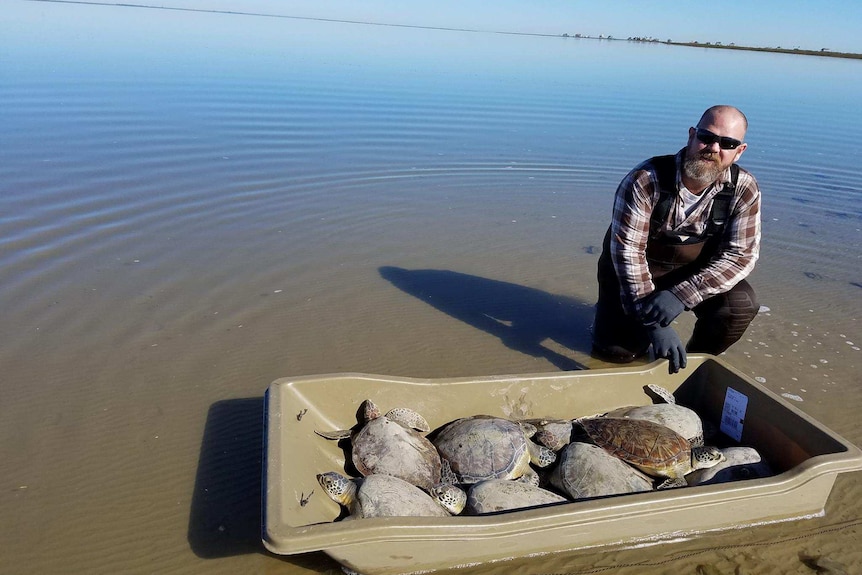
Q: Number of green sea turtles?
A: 9